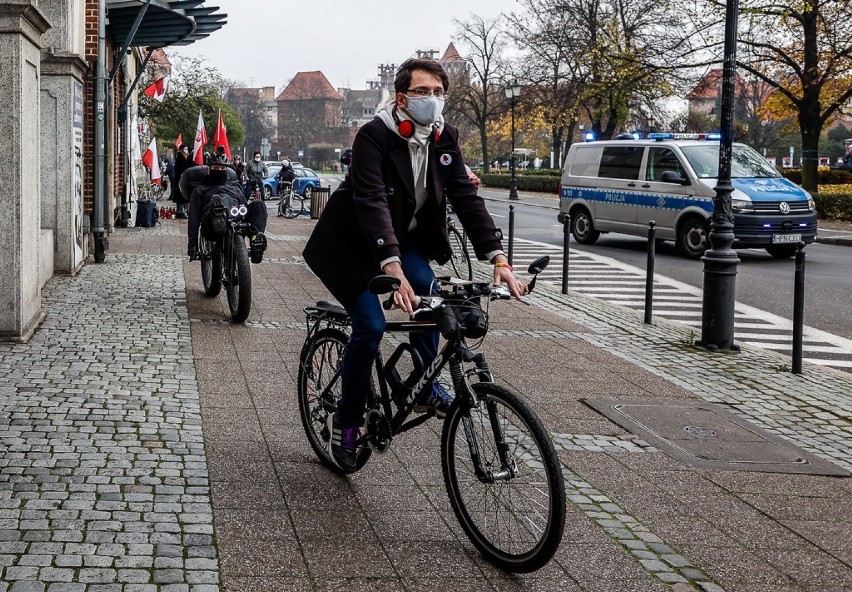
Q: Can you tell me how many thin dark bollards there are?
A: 4